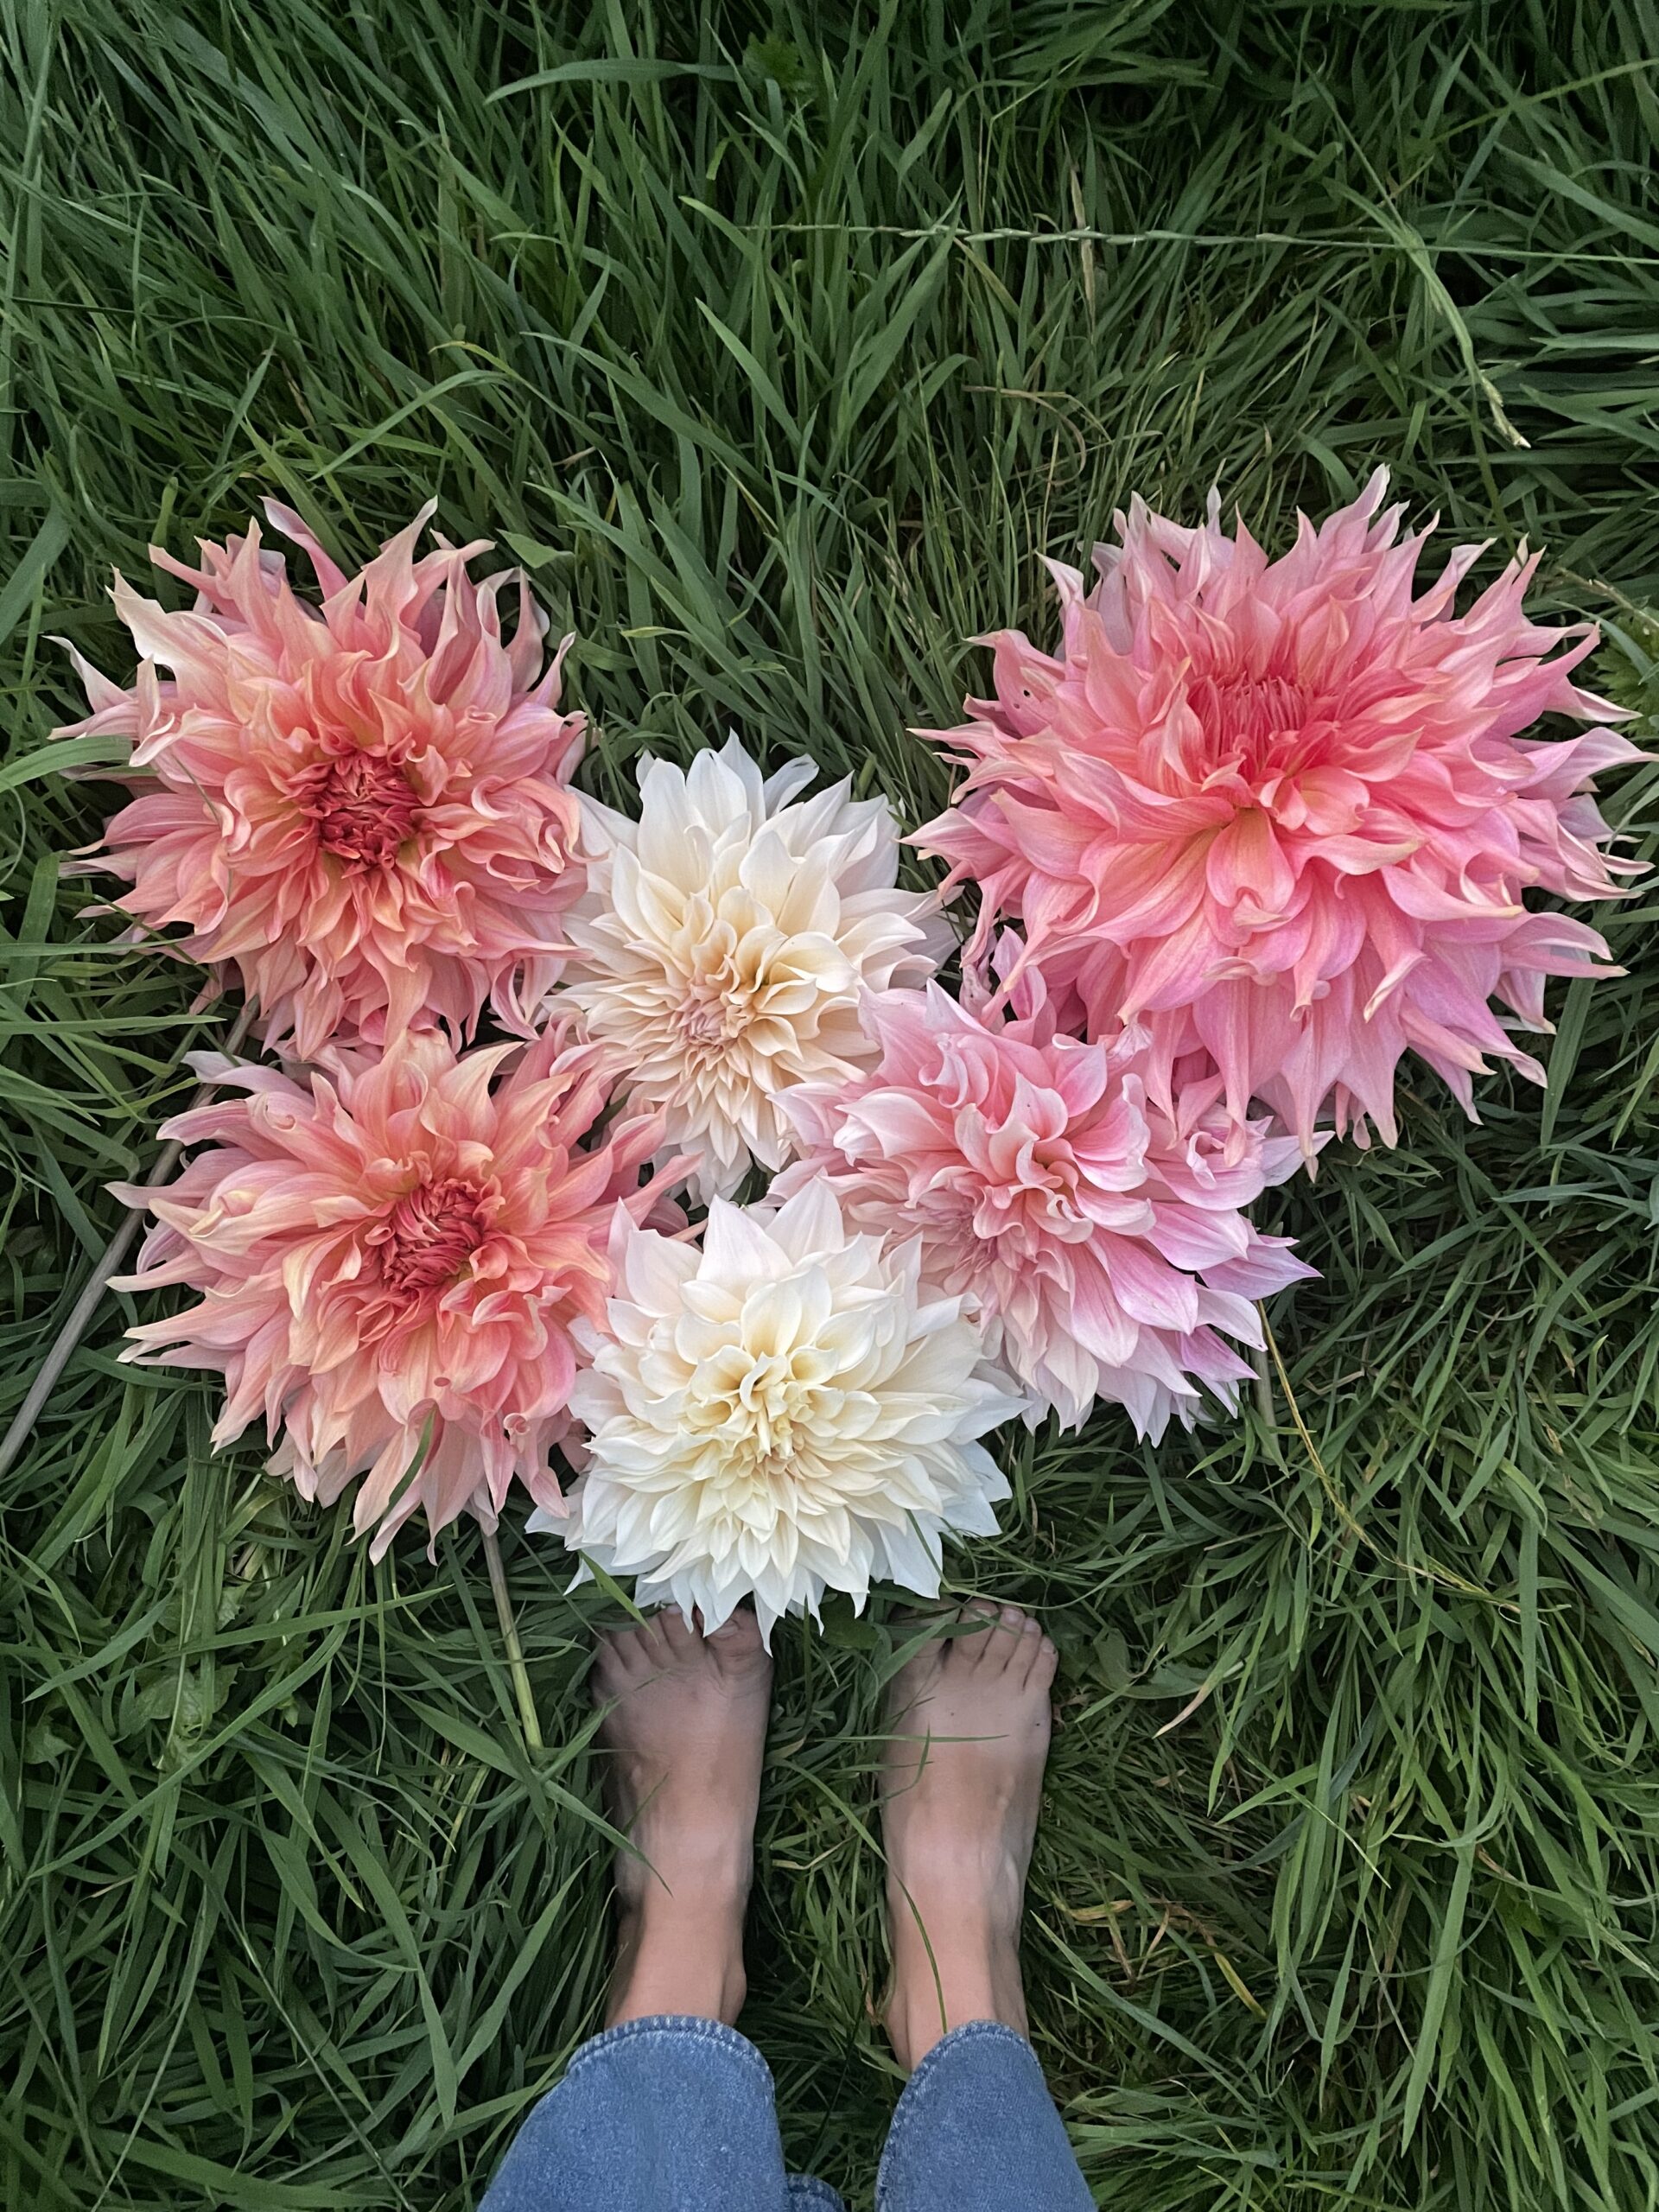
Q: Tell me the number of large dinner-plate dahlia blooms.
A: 6